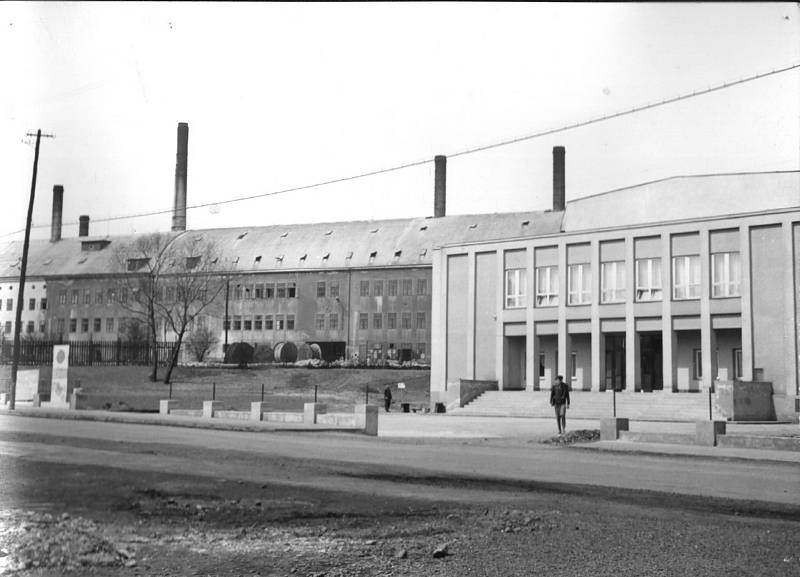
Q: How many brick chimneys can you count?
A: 5